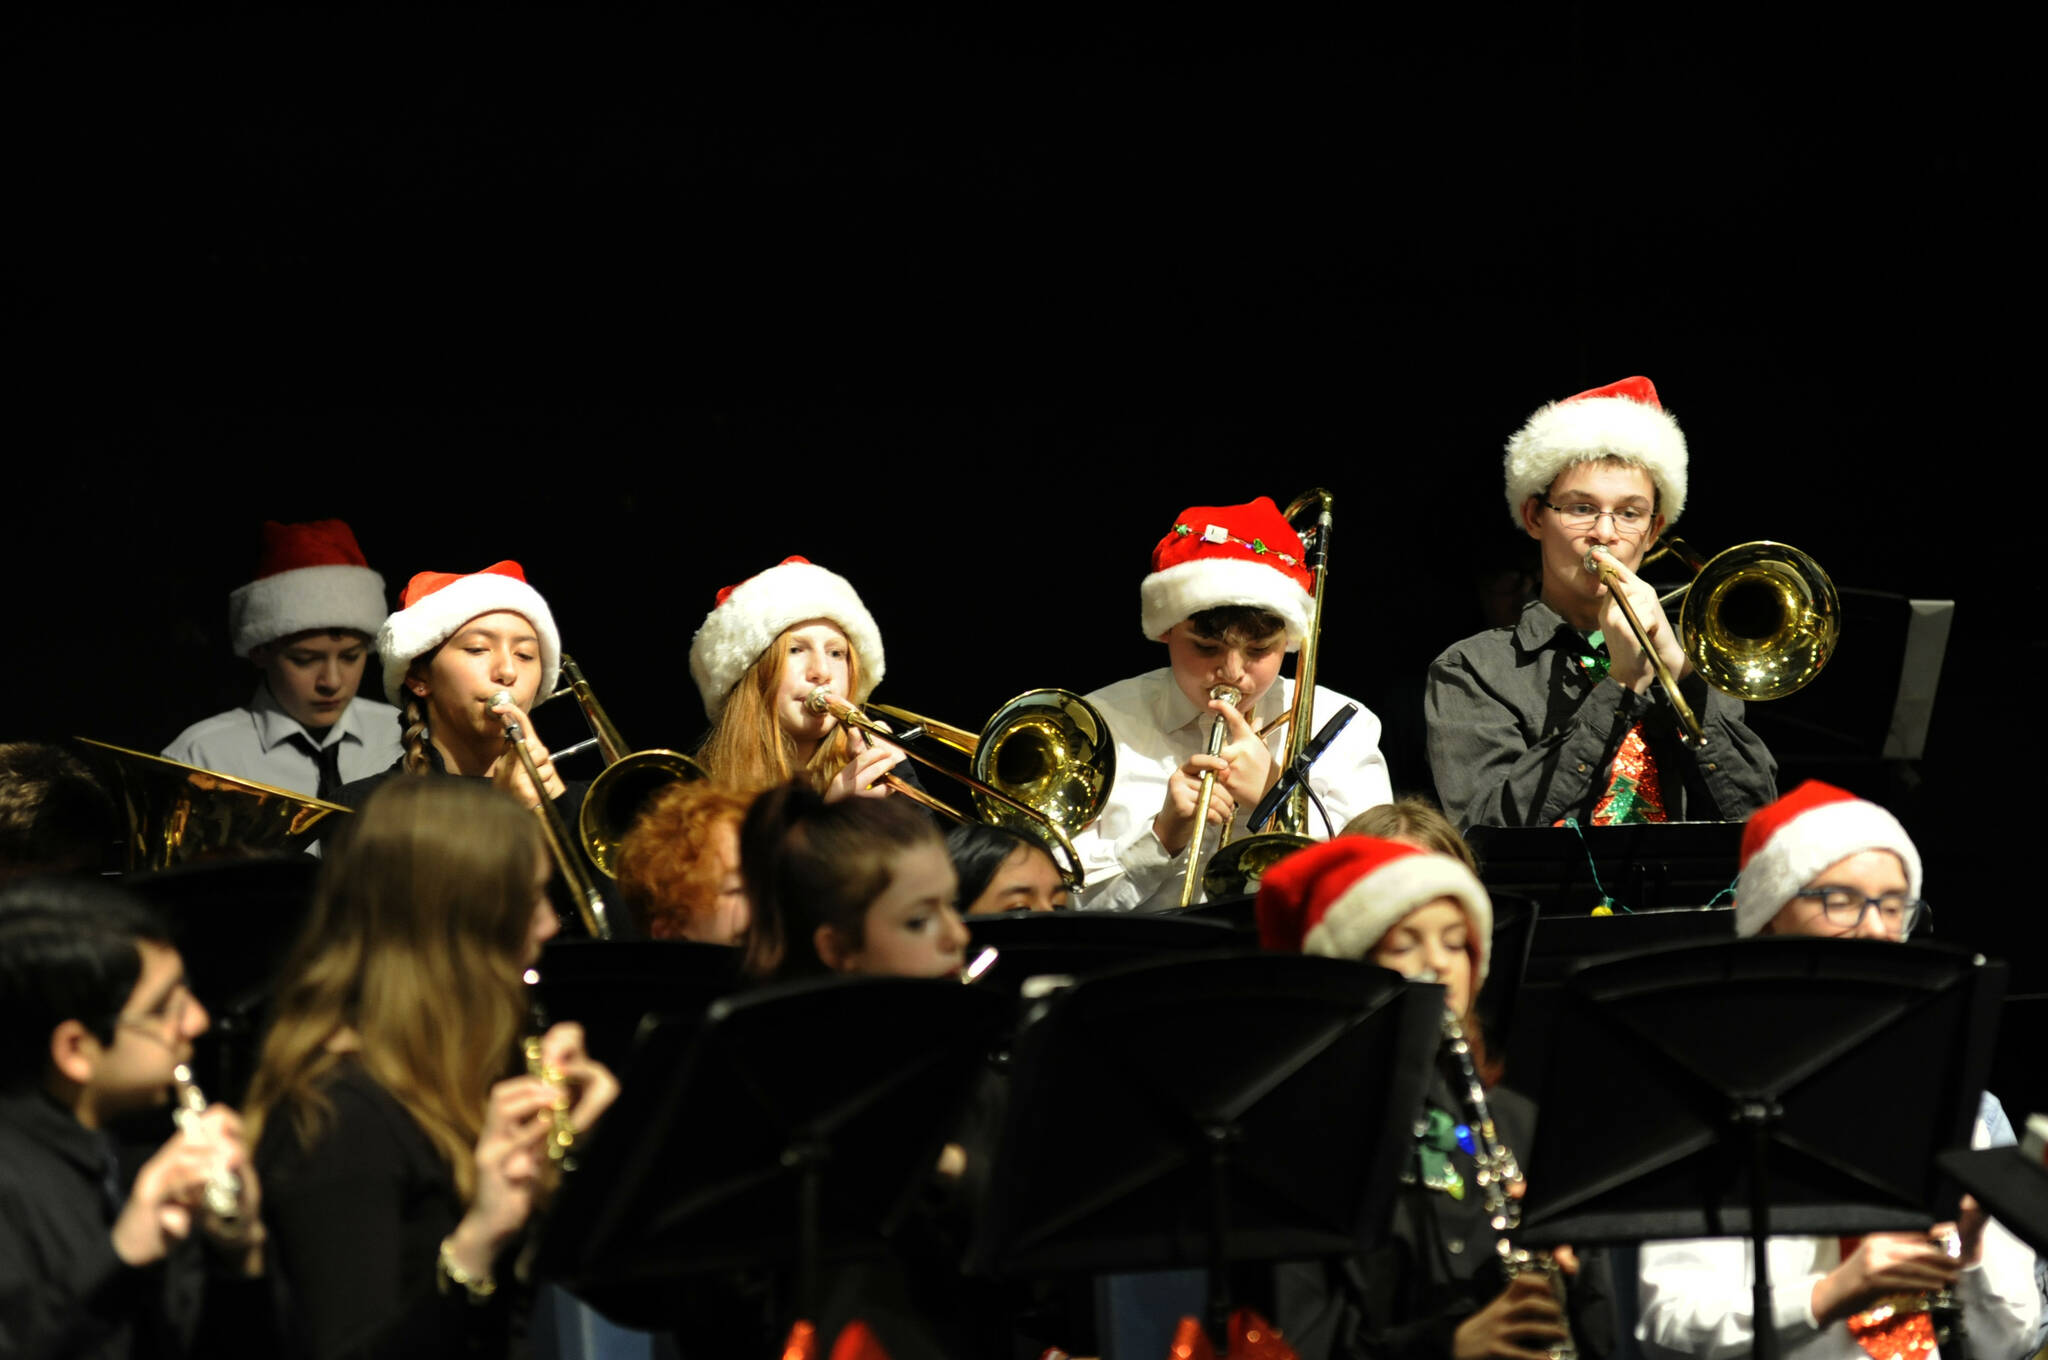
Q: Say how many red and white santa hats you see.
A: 7